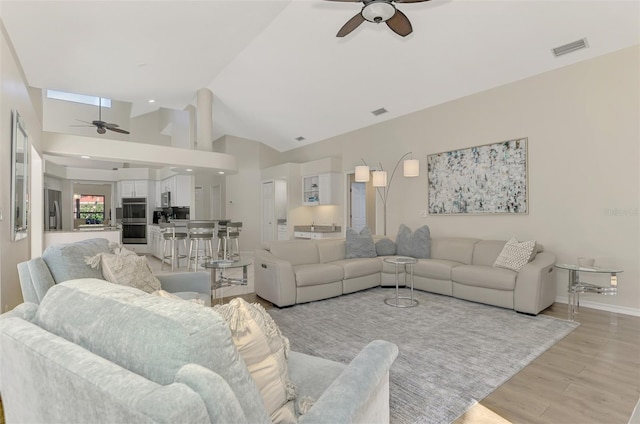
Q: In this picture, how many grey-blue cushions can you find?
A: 3